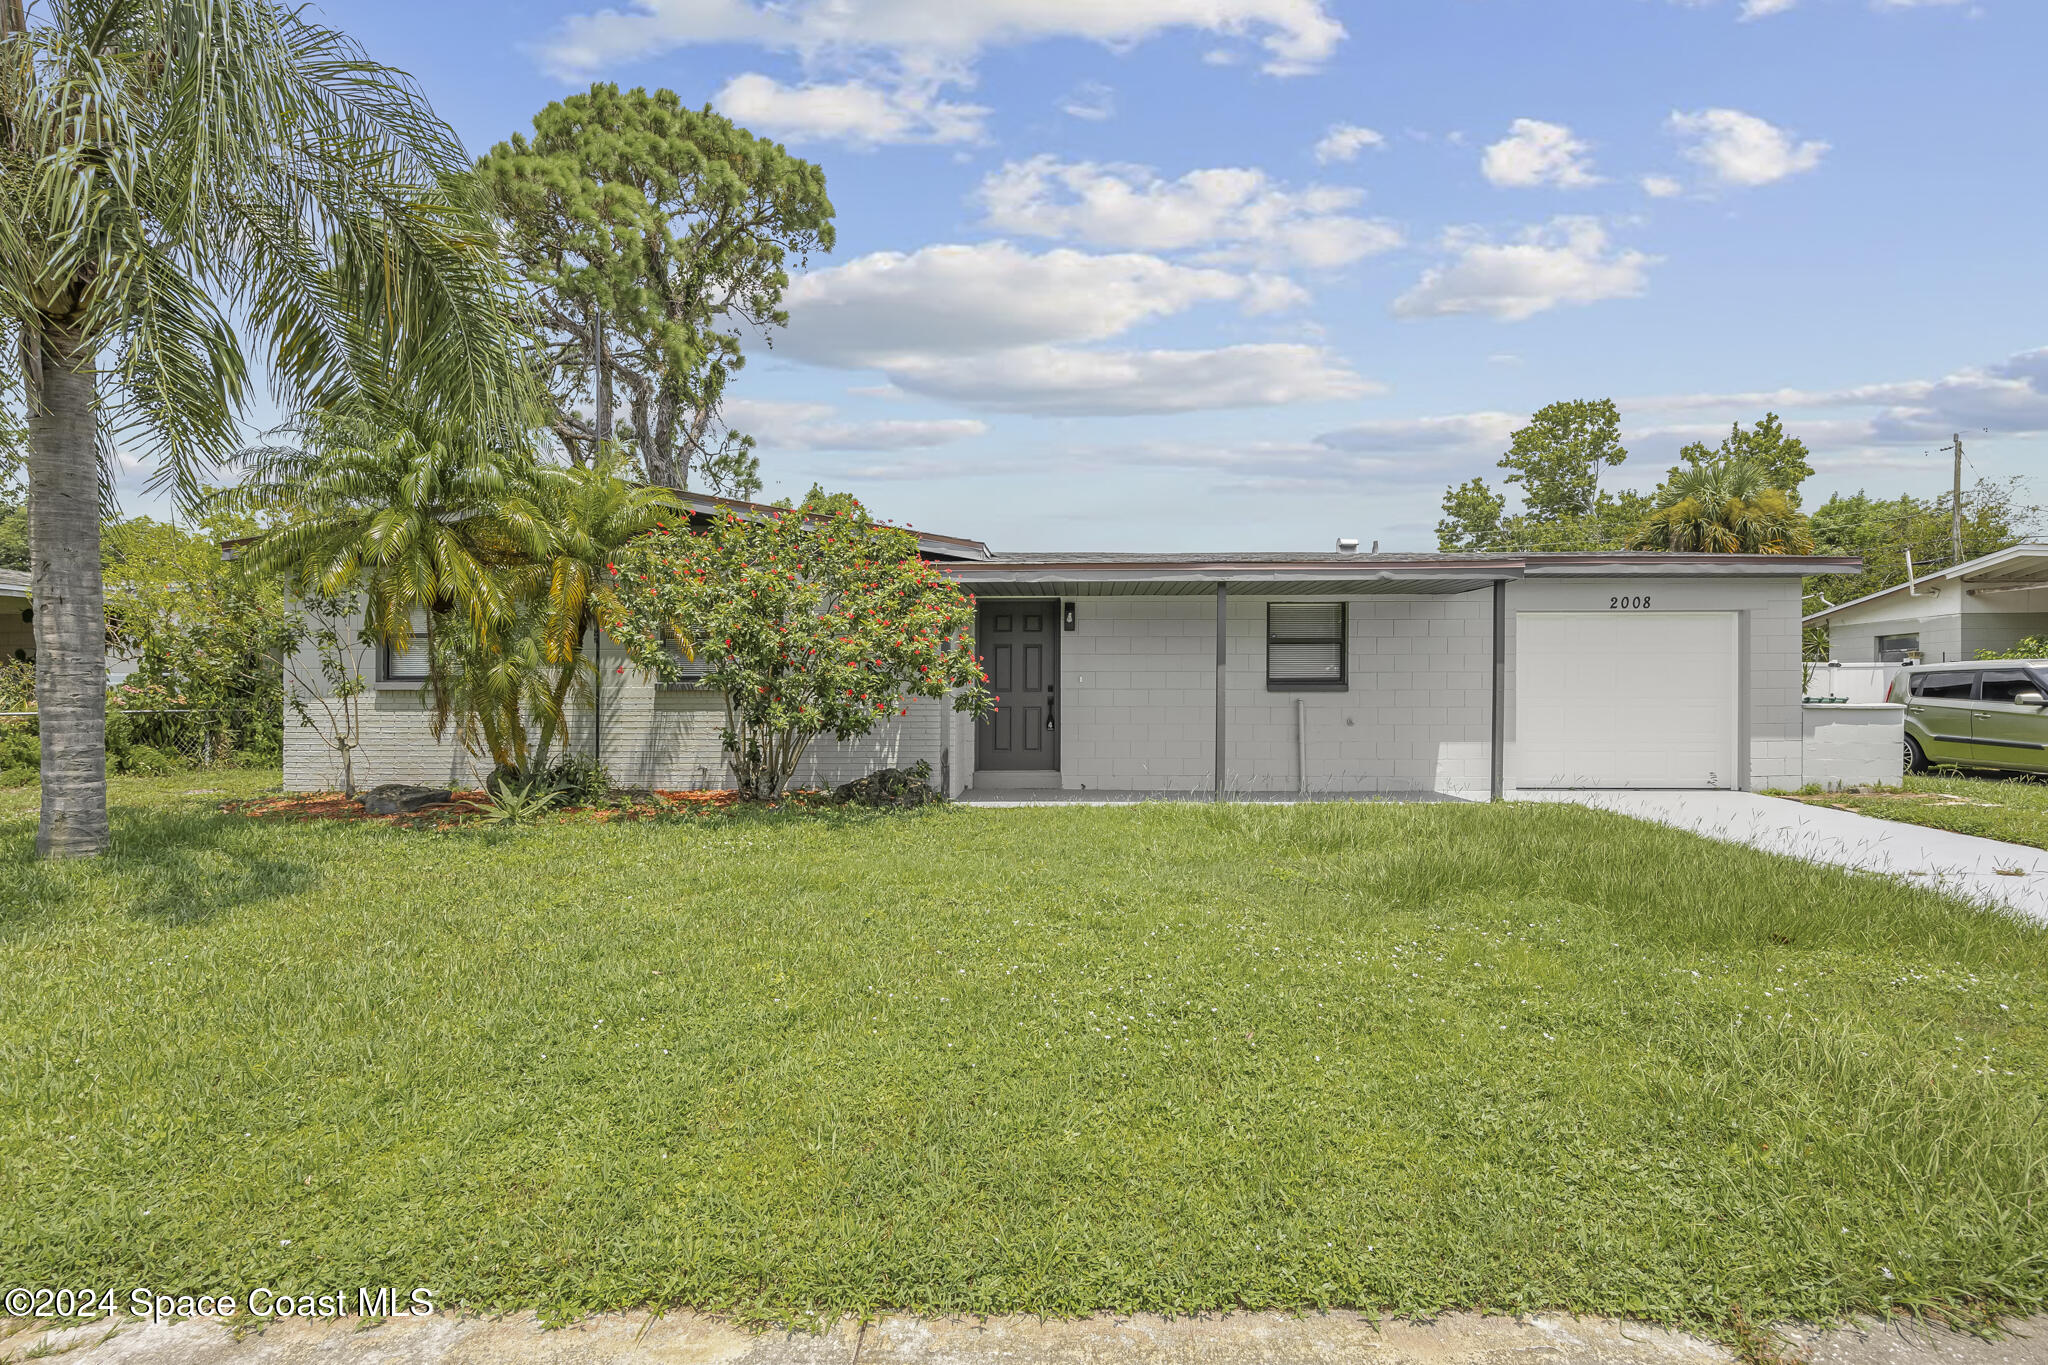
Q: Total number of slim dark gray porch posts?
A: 2